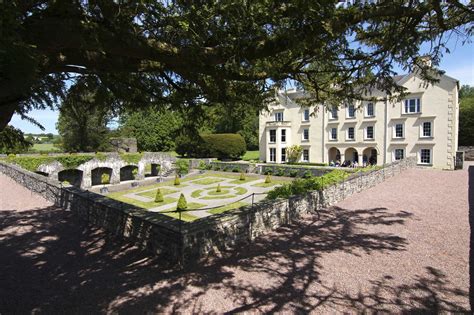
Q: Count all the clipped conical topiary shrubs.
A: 6